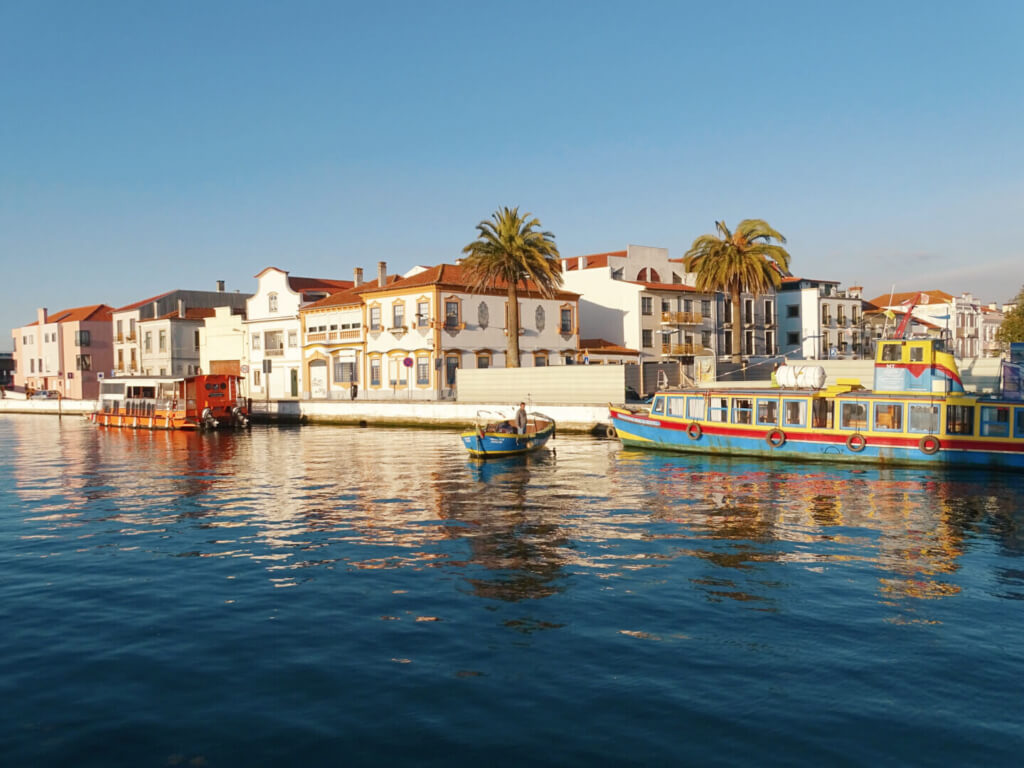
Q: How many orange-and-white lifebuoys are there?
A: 0